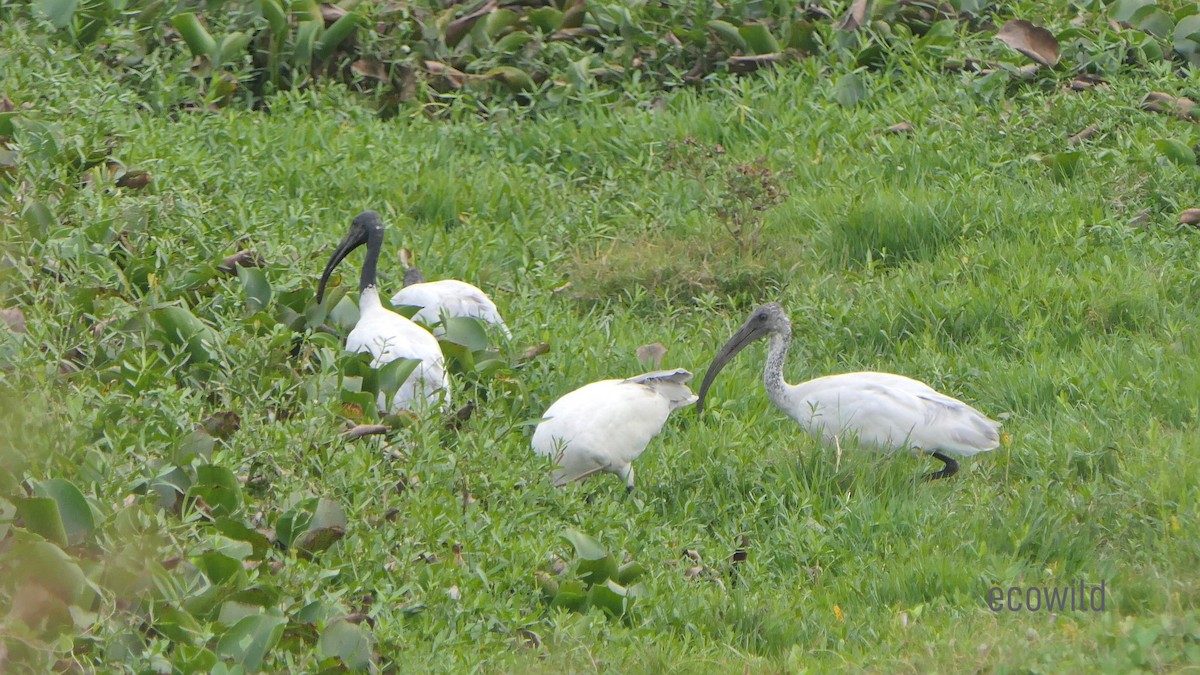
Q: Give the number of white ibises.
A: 4